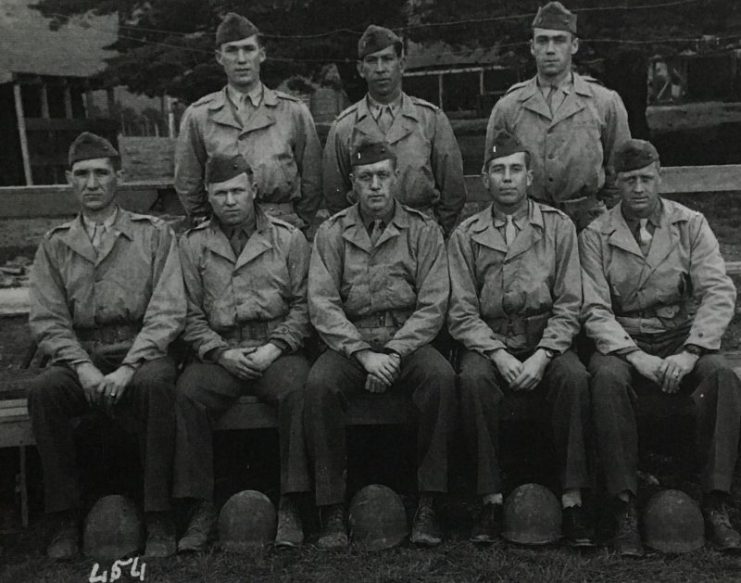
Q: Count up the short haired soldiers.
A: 8